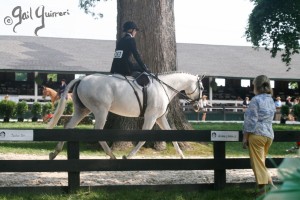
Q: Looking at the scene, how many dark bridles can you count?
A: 1